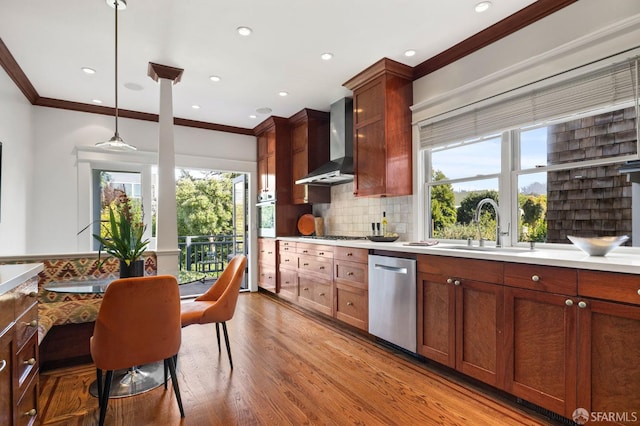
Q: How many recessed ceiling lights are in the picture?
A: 10